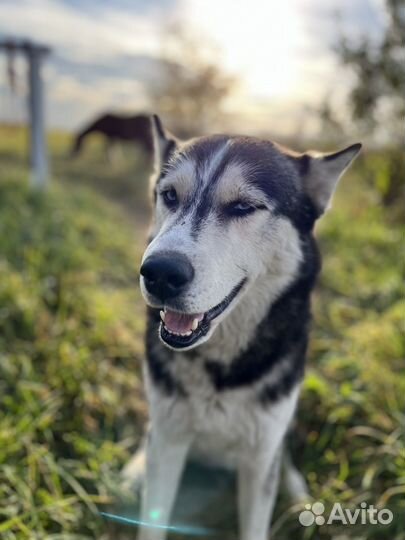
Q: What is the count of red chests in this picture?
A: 0